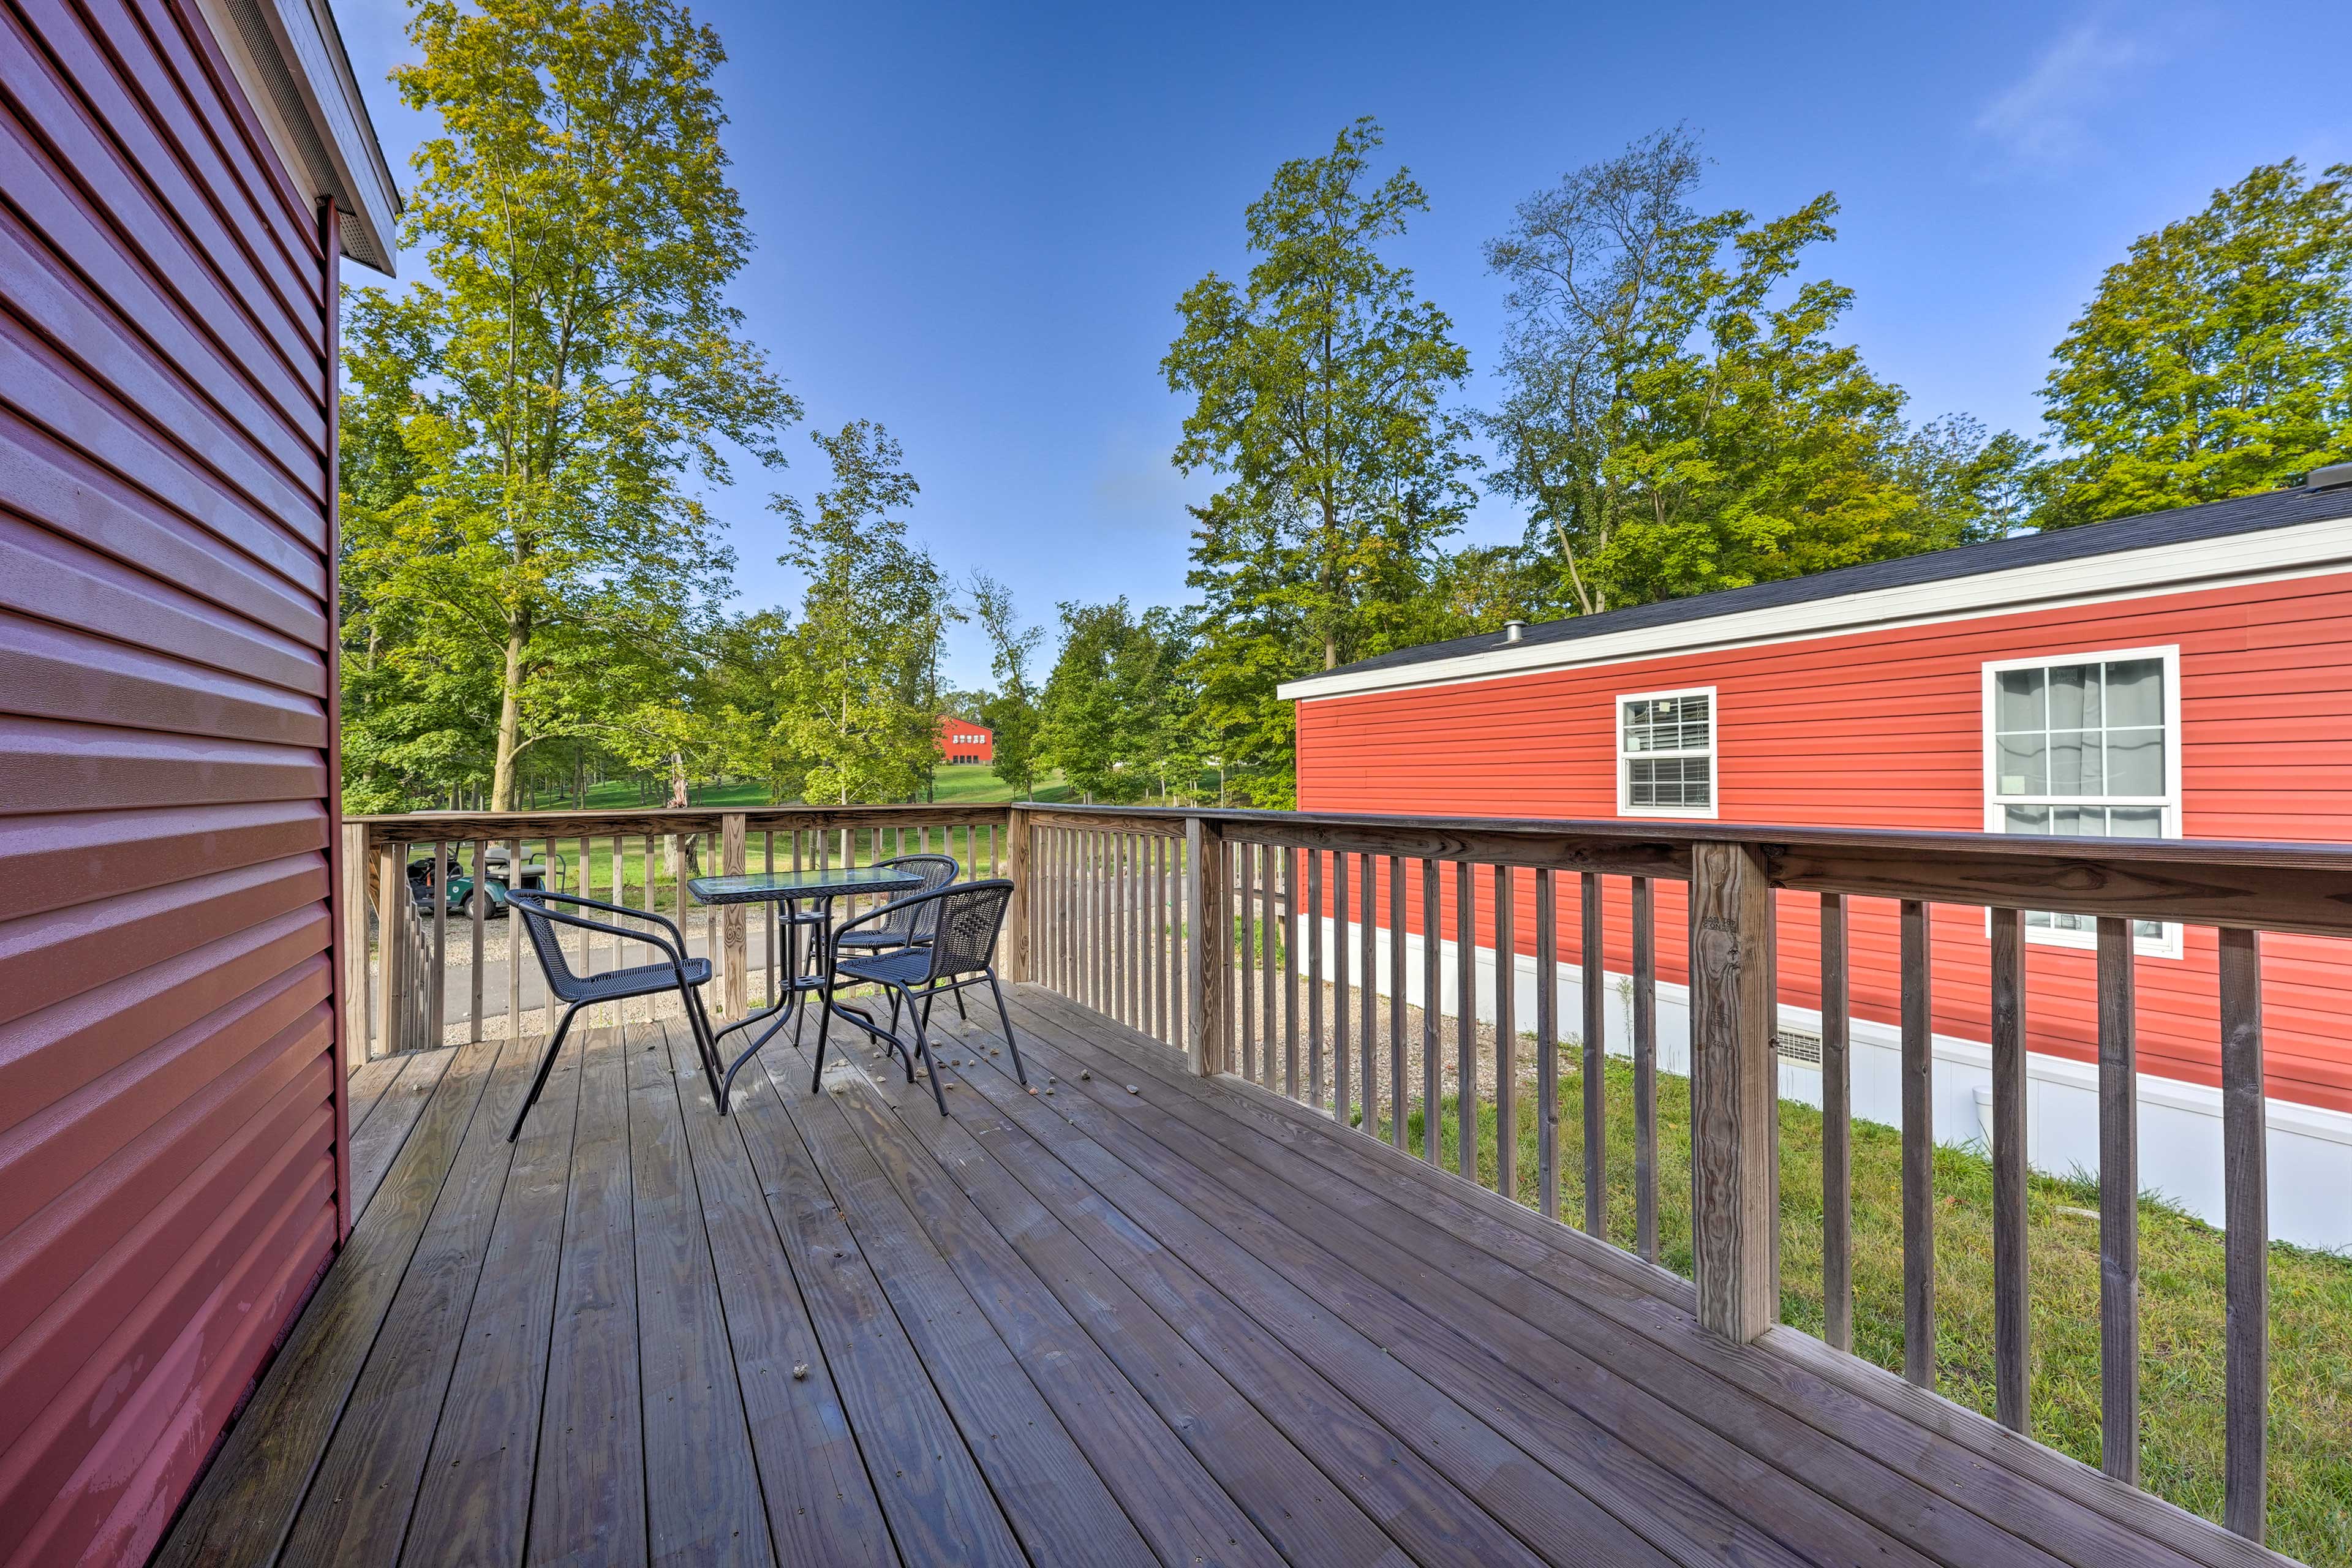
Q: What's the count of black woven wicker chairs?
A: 3